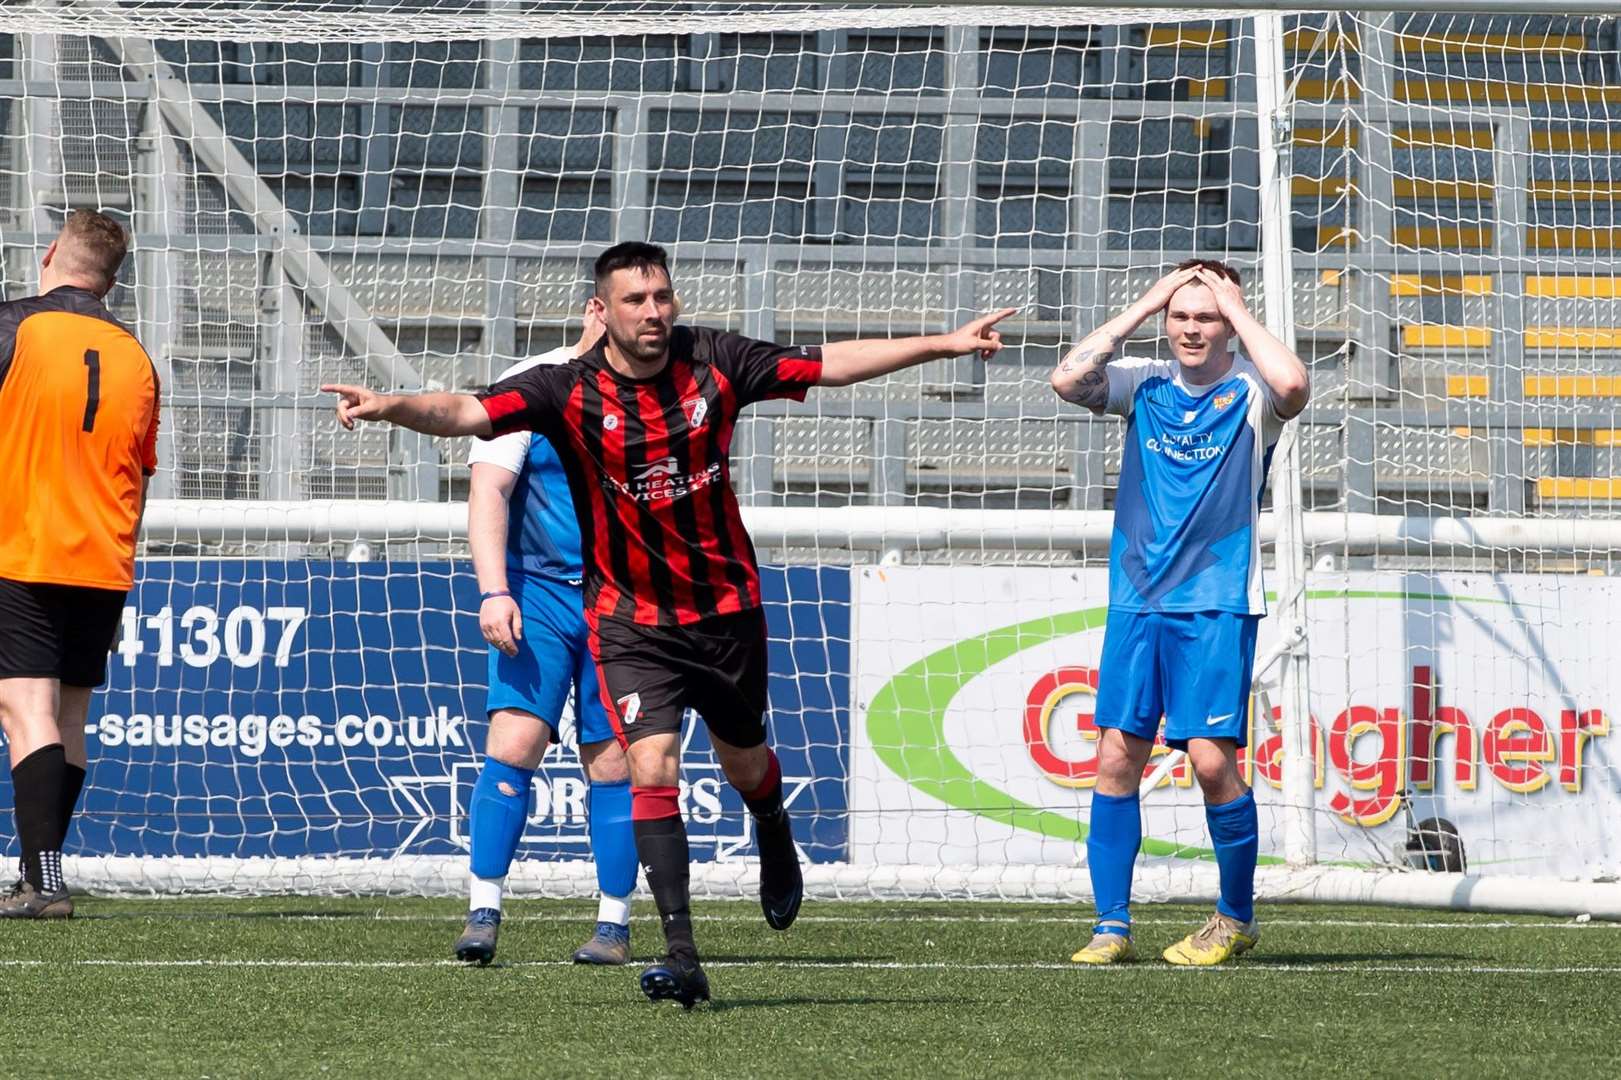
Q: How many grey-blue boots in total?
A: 2